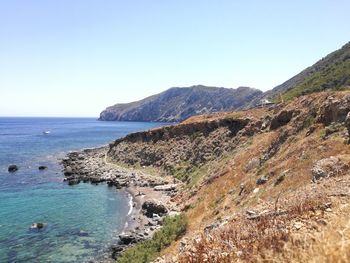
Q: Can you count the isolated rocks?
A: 3